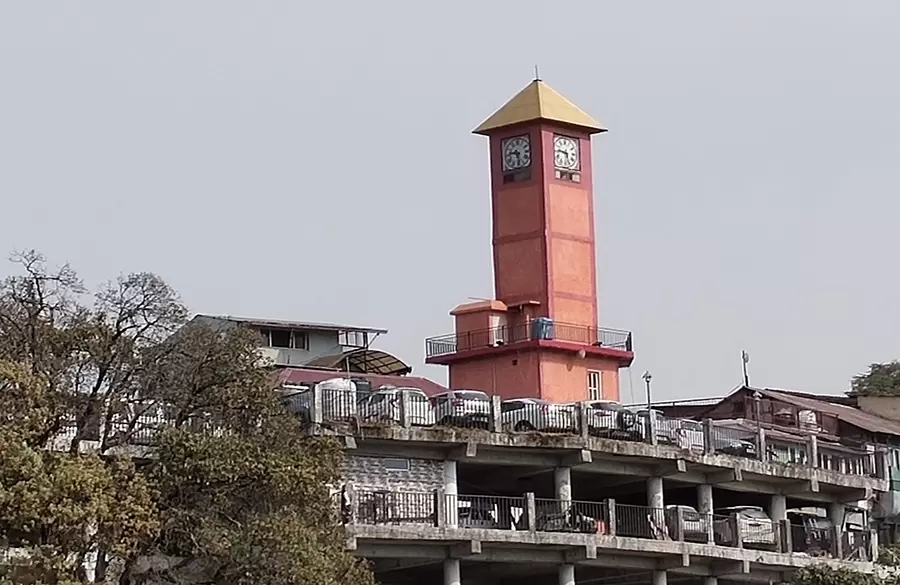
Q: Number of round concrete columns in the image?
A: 10